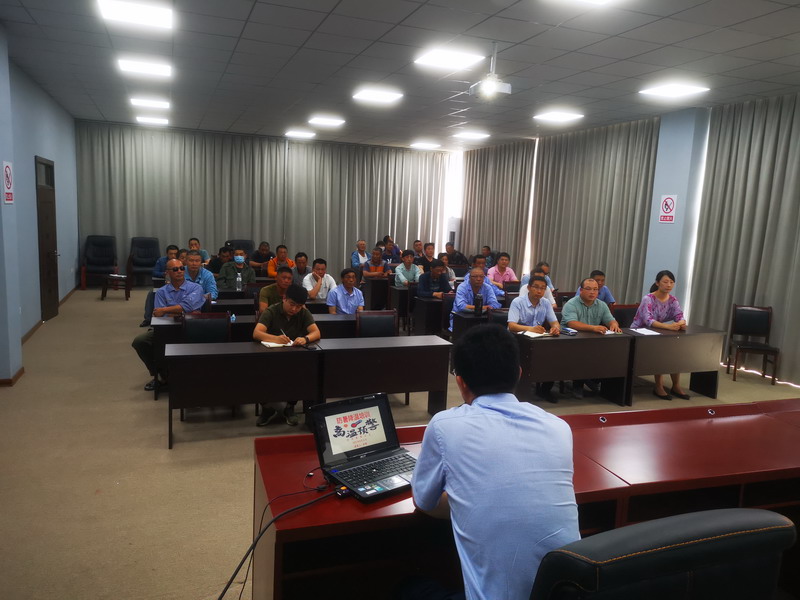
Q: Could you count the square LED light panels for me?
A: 13